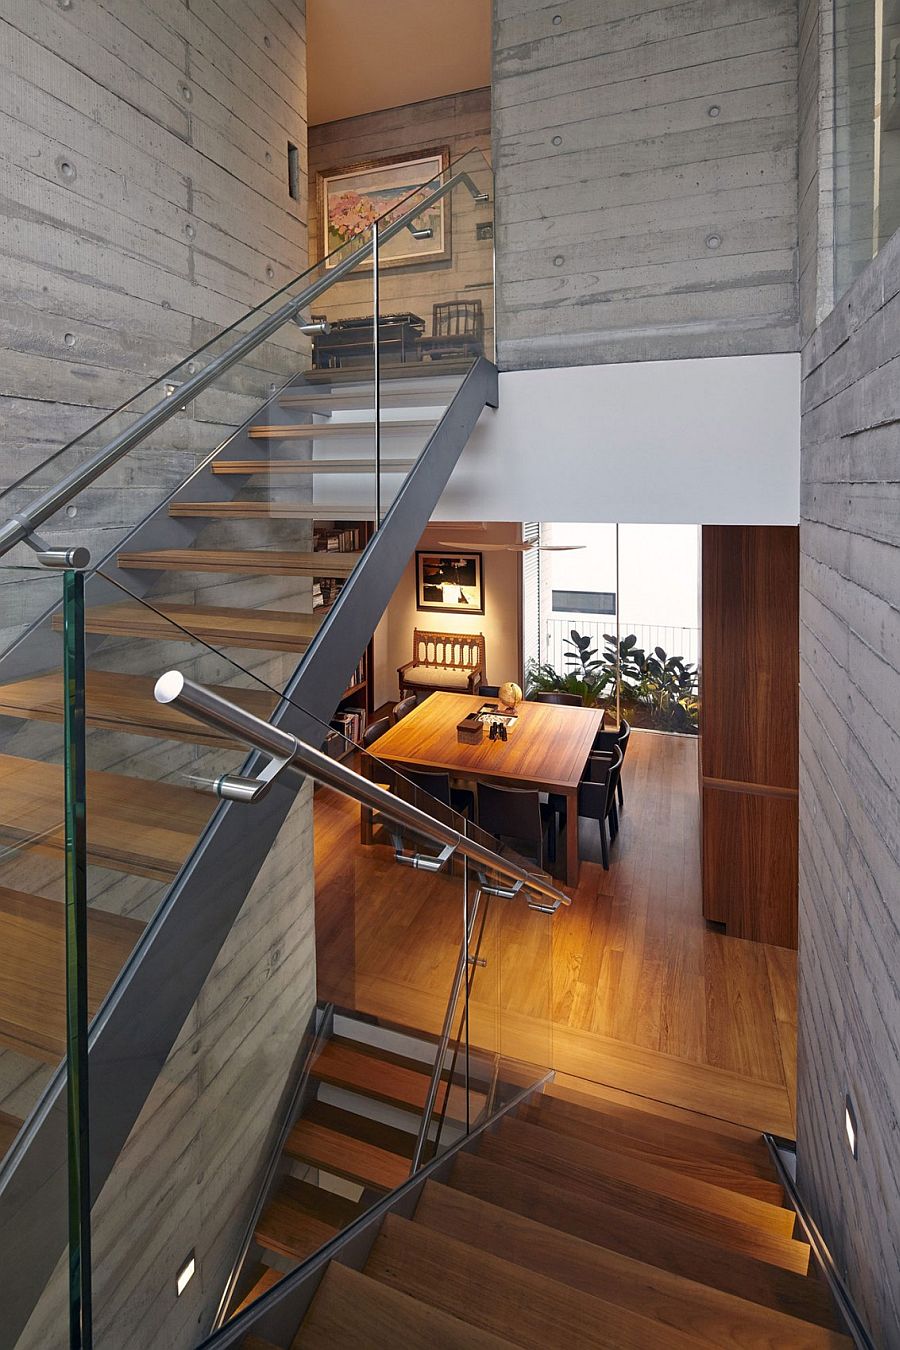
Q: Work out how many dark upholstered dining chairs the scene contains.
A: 8